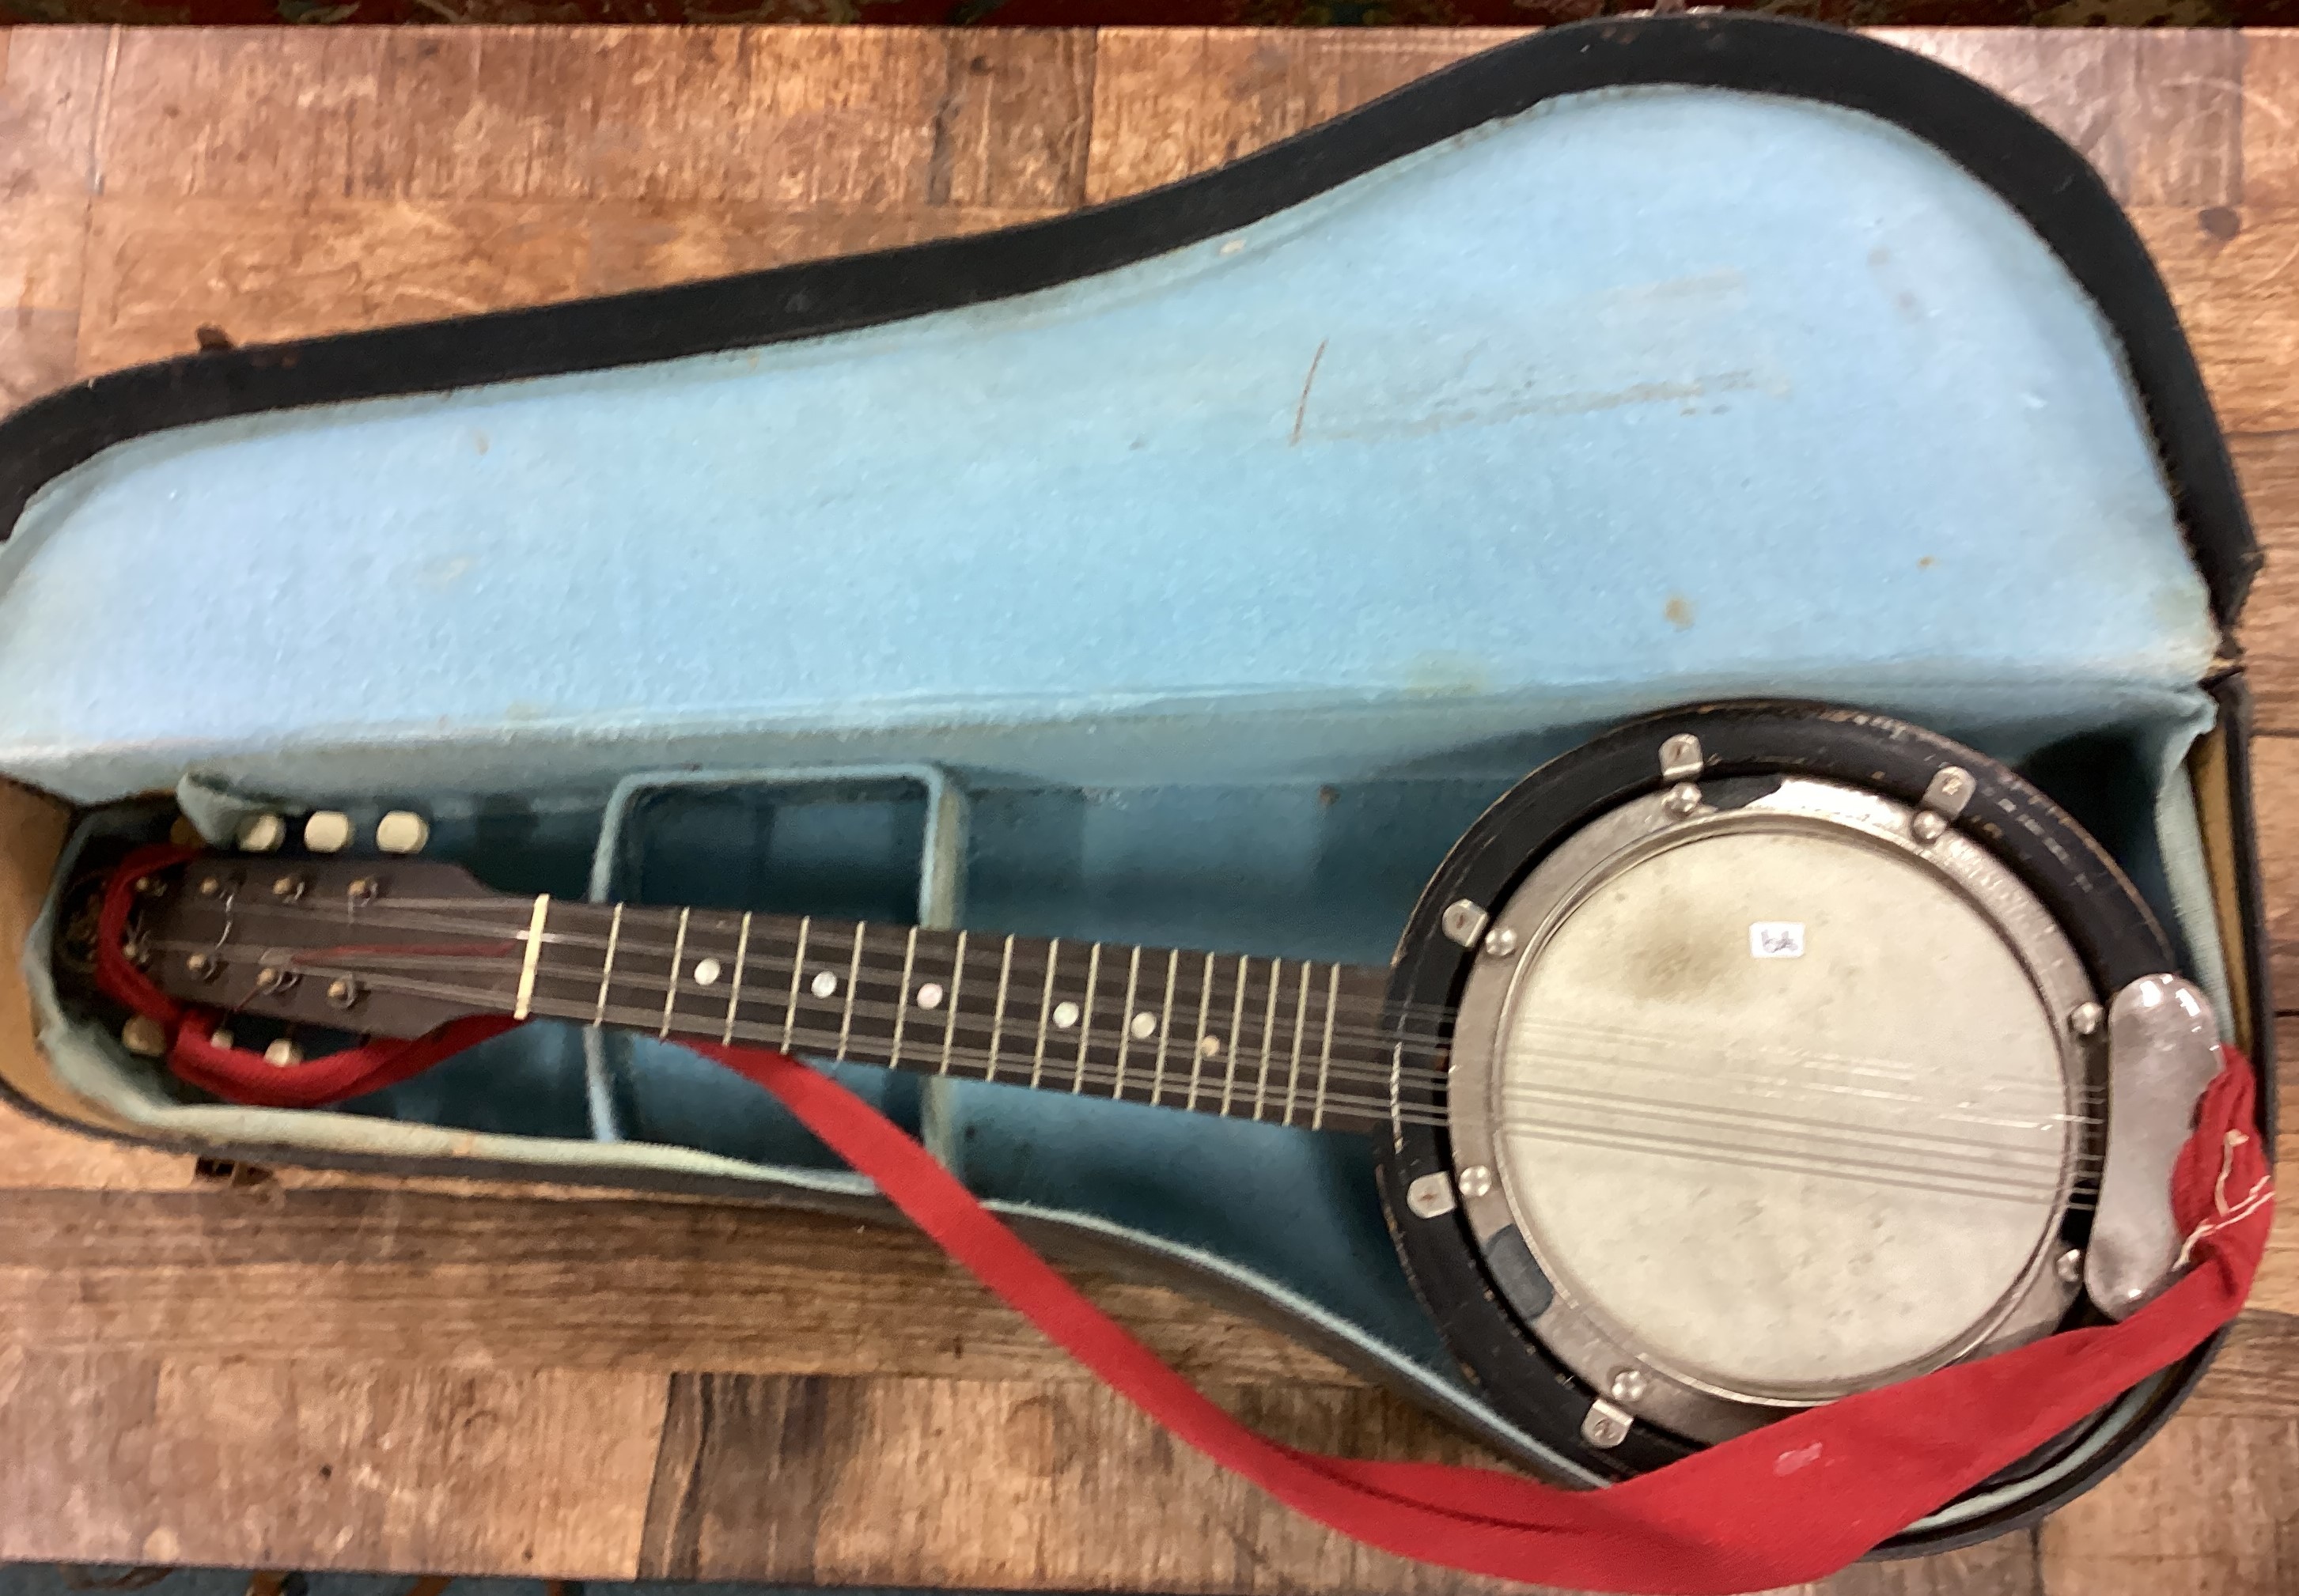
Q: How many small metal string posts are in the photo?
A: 8